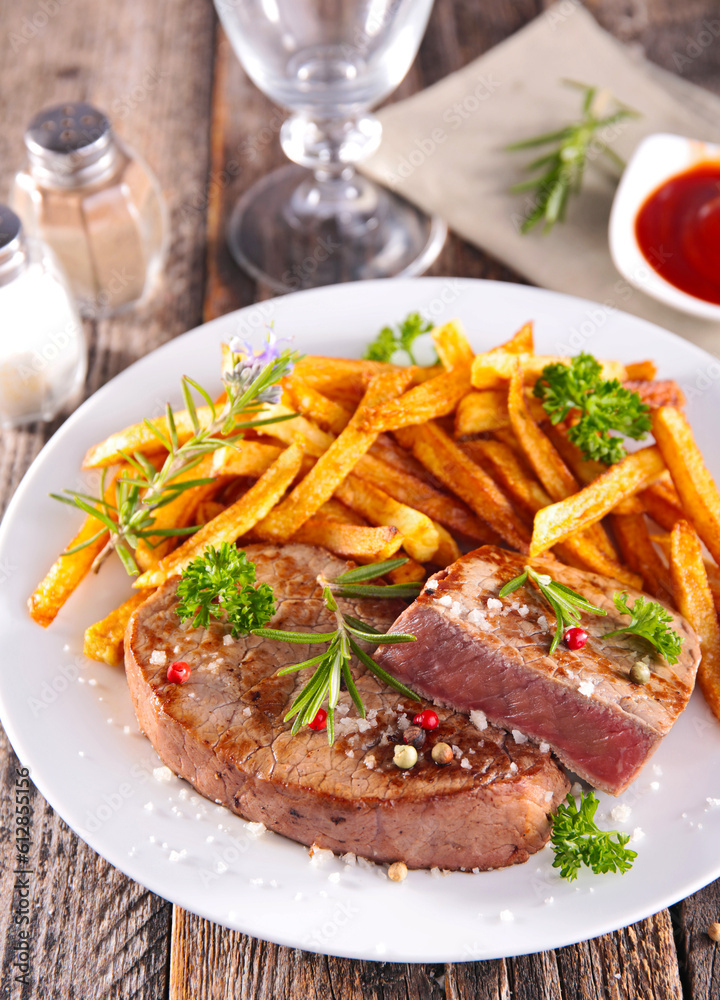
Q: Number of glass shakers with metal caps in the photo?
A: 2